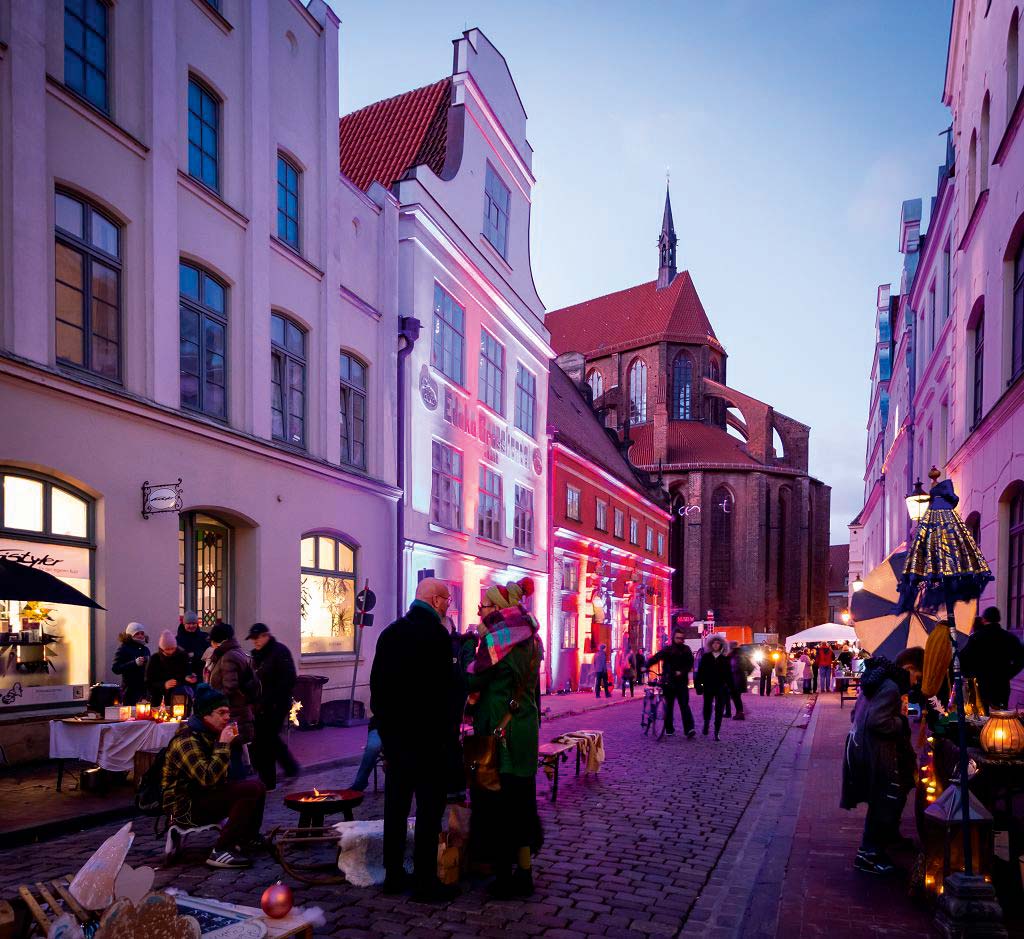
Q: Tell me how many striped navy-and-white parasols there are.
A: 1